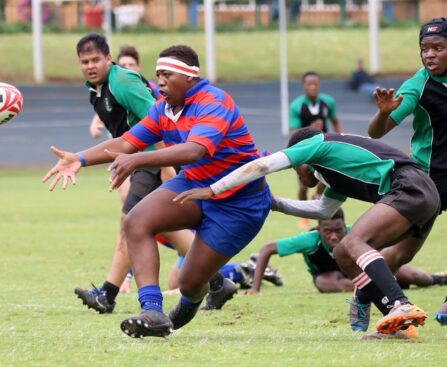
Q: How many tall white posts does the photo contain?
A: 5